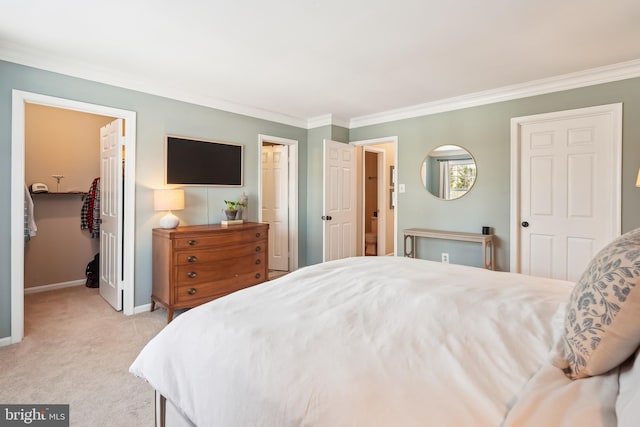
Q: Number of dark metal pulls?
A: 8